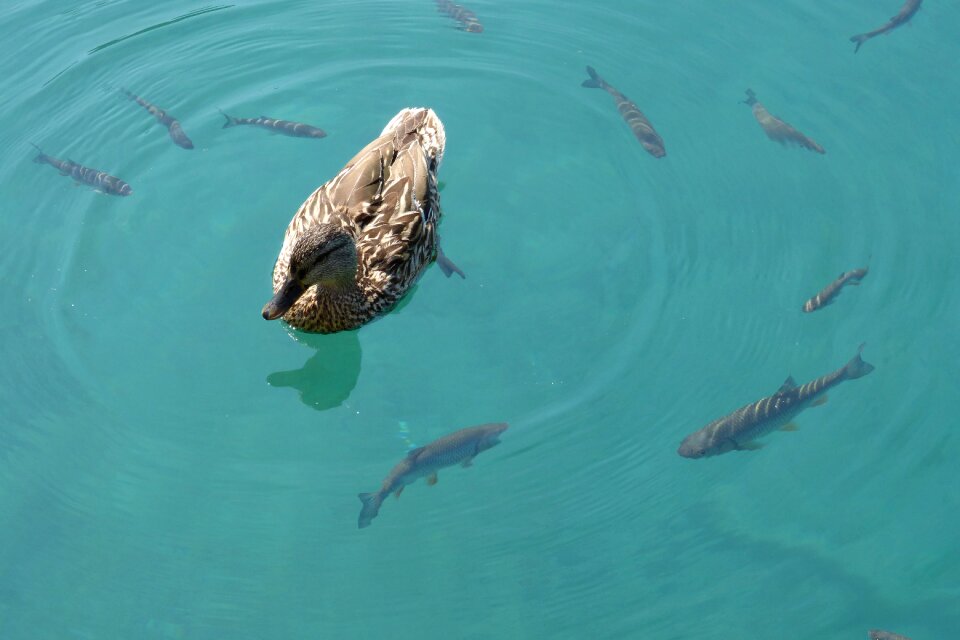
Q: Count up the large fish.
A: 2